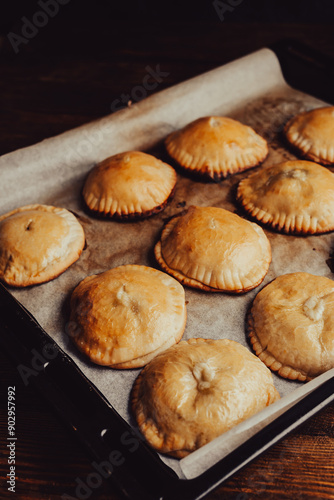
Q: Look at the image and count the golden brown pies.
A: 9